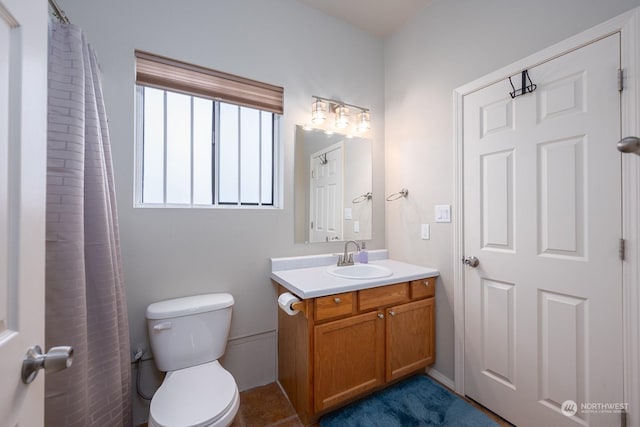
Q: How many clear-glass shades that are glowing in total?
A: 3